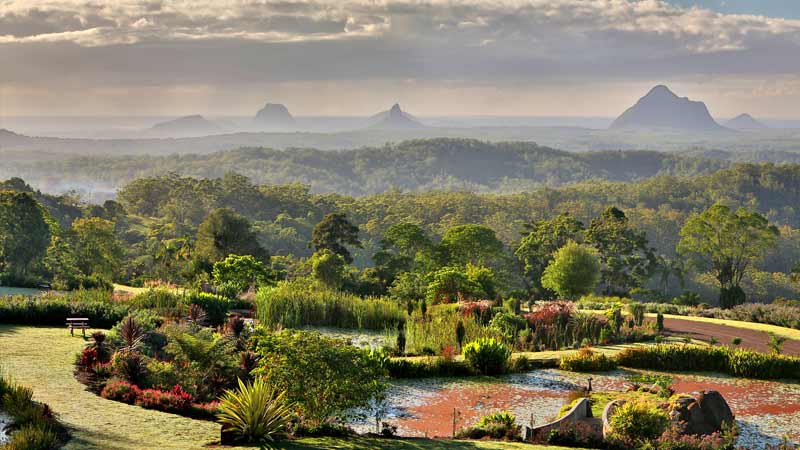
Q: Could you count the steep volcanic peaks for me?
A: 5